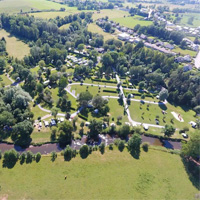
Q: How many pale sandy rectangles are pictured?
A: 1